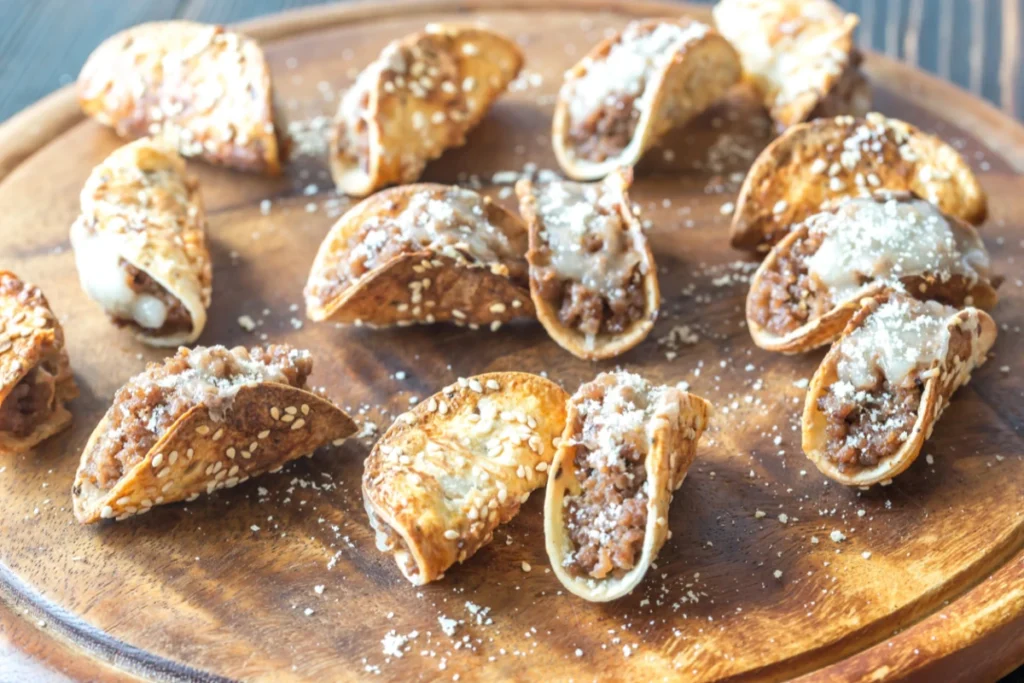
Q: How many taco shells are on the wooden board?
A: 14